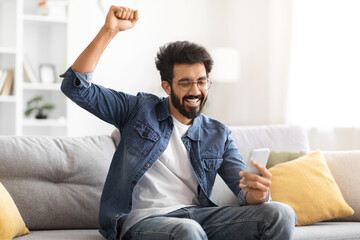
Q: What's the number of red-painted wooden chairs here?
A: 0